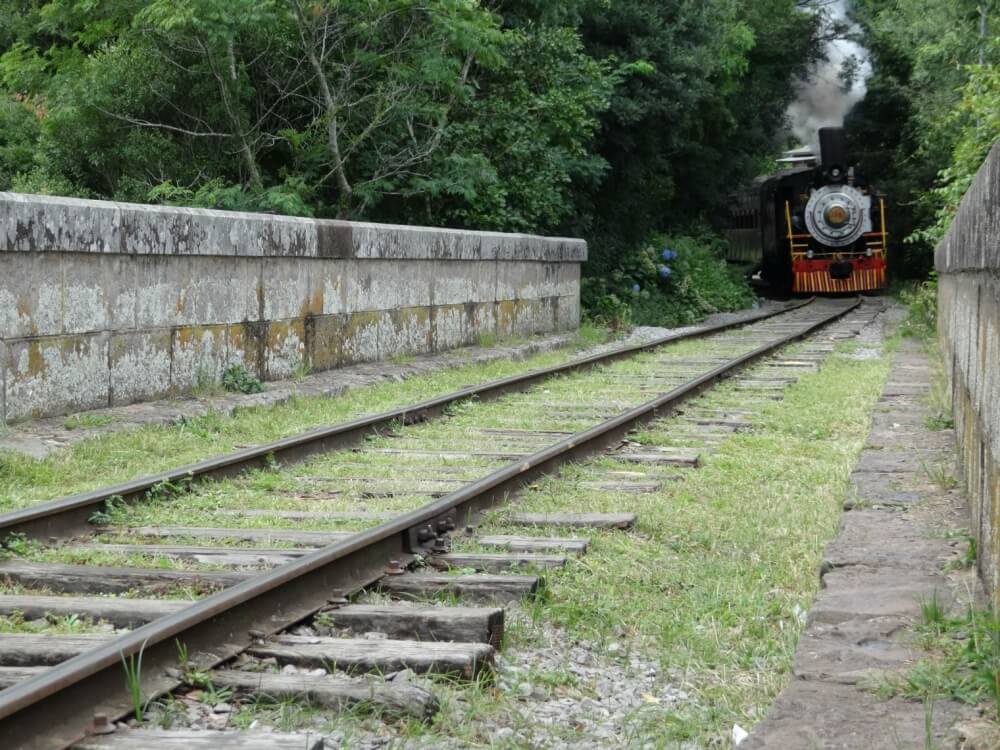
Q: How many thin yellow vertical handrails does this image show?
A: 2